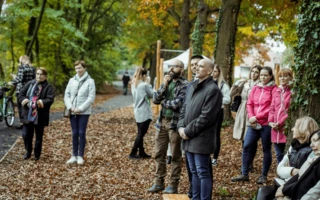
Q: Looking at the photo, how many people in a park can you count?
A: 14